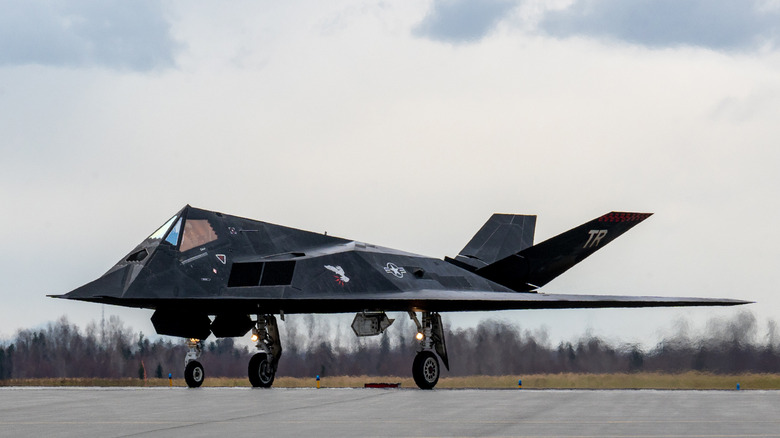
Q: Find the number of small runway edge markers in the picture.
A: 4